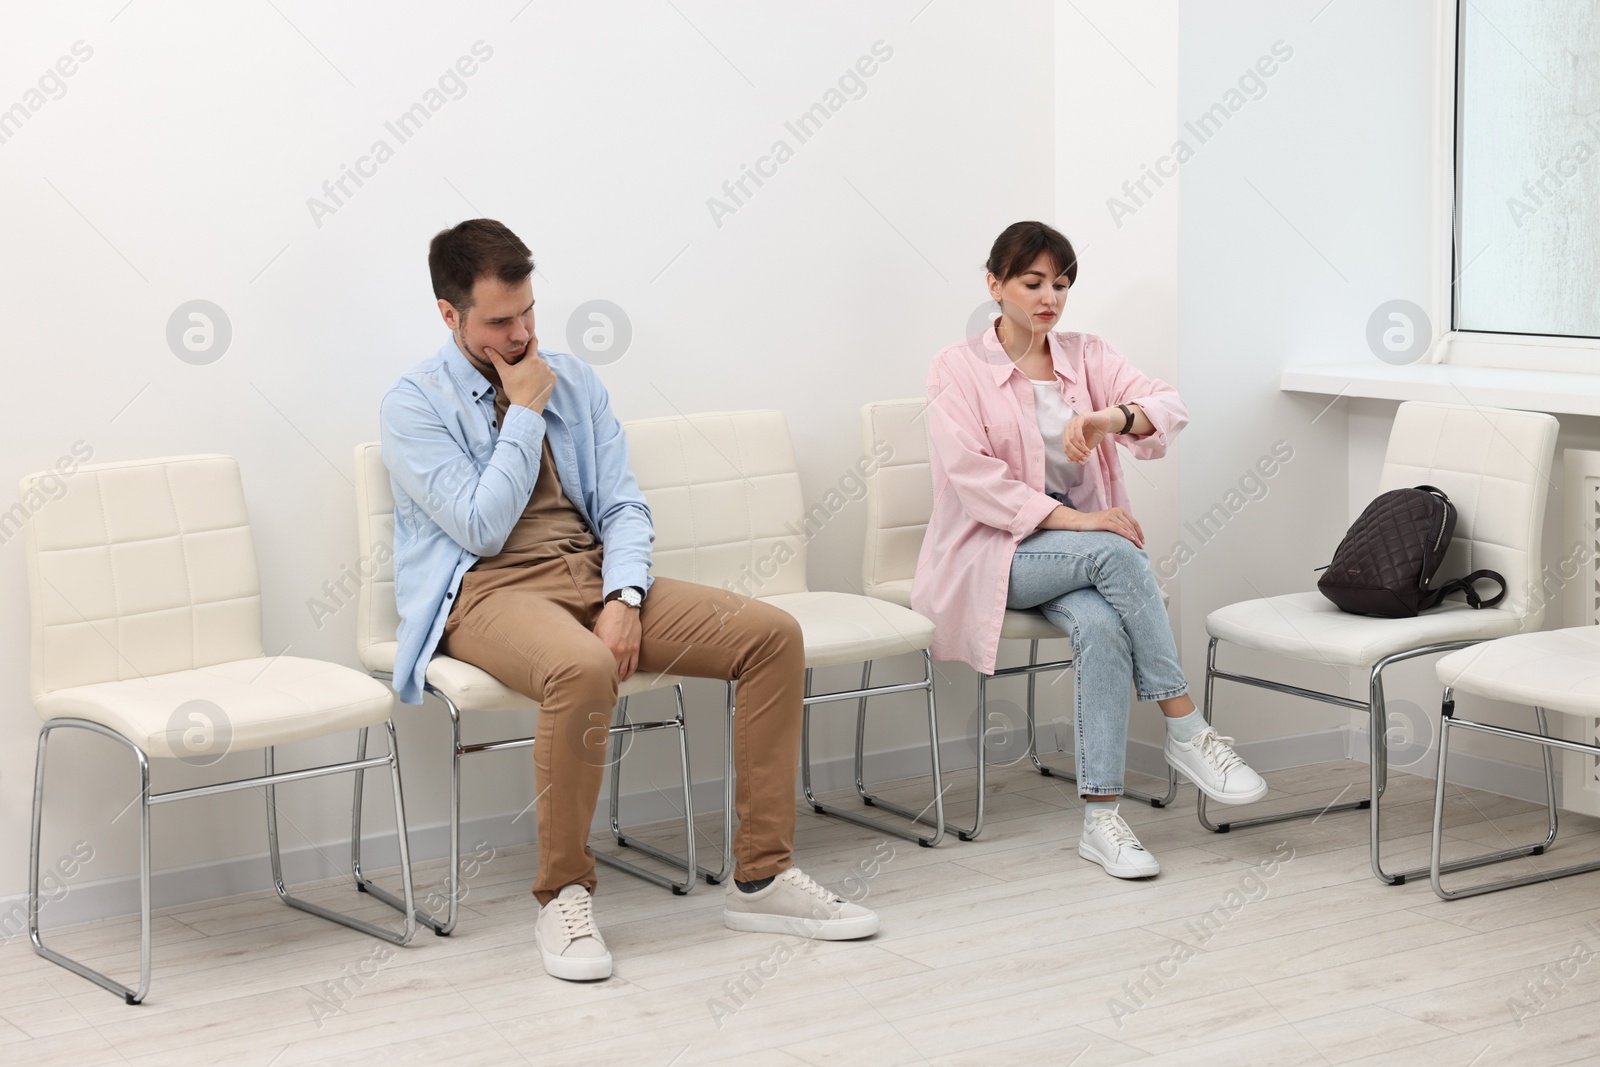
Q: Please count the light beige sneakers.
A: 2